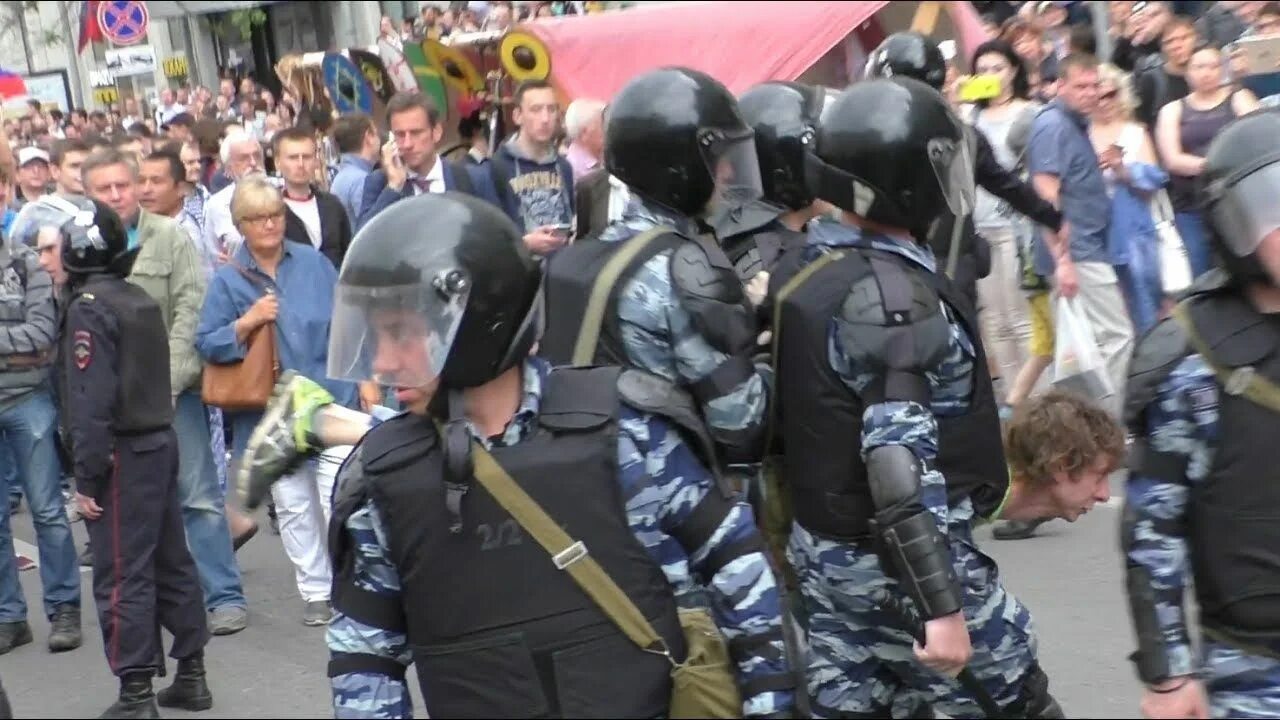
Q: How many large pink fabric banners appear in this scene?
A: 1